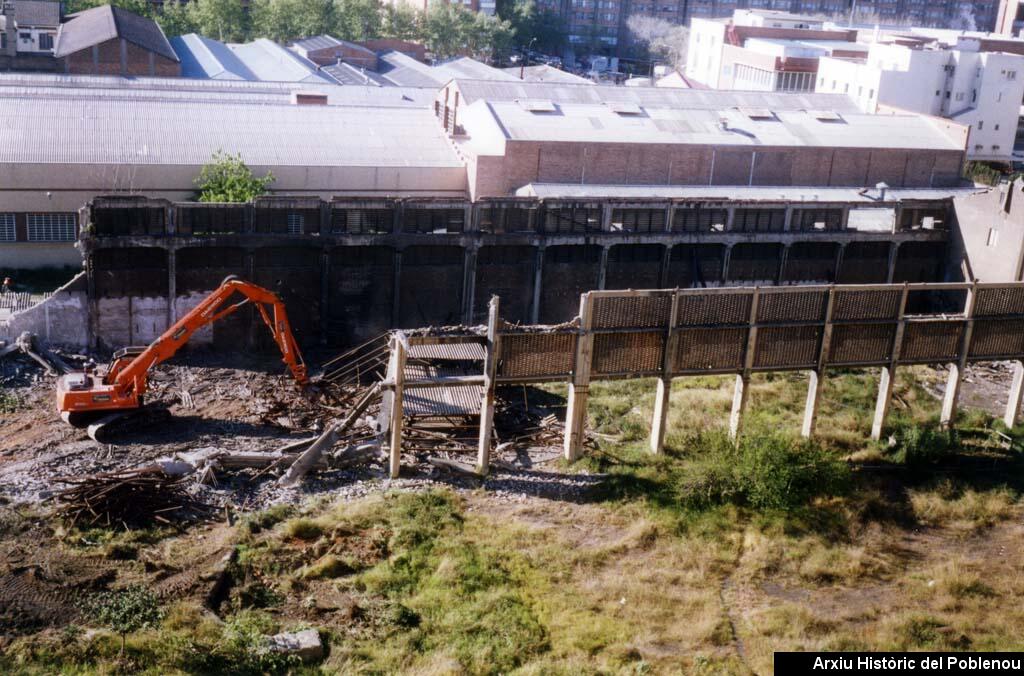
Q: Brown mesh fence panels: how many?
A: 12